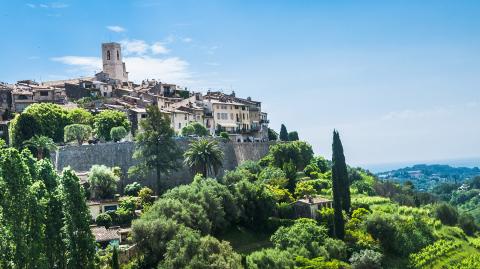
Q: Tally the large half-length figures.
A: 0